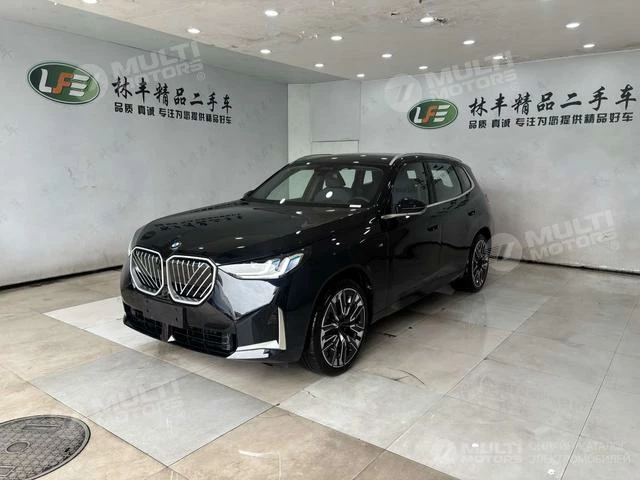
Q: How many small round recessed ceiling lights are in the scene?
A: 14